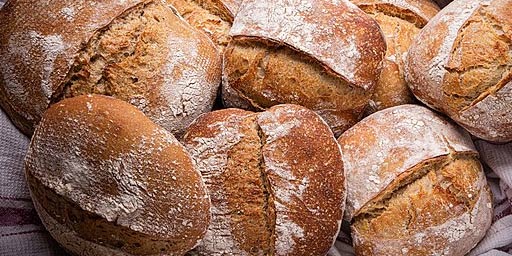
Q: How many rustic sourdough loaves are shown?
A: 8